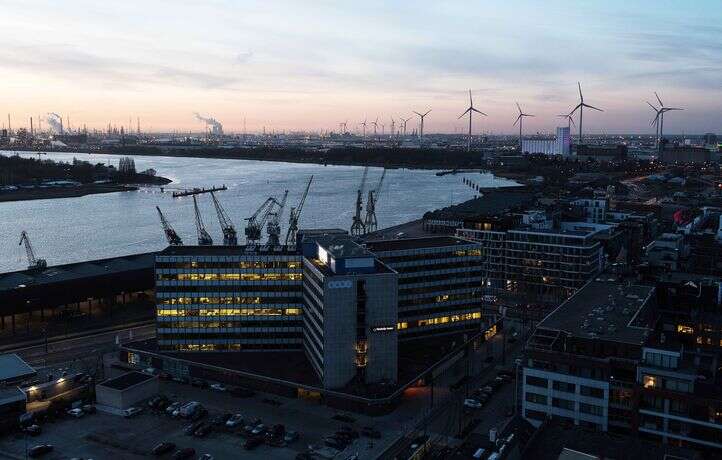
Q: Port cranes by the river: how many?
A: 9